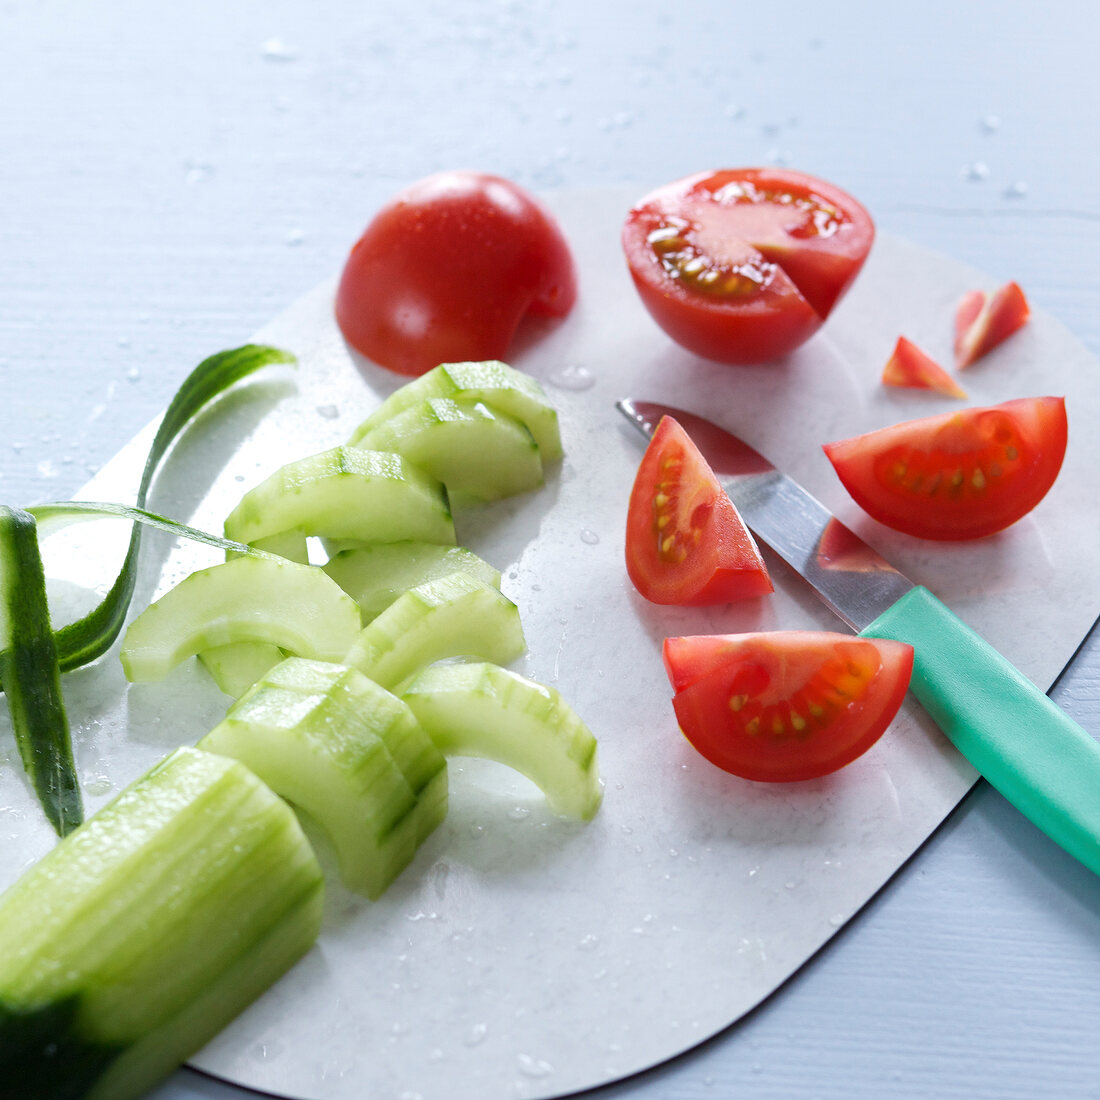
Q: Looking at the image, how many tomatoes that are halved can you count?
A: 2